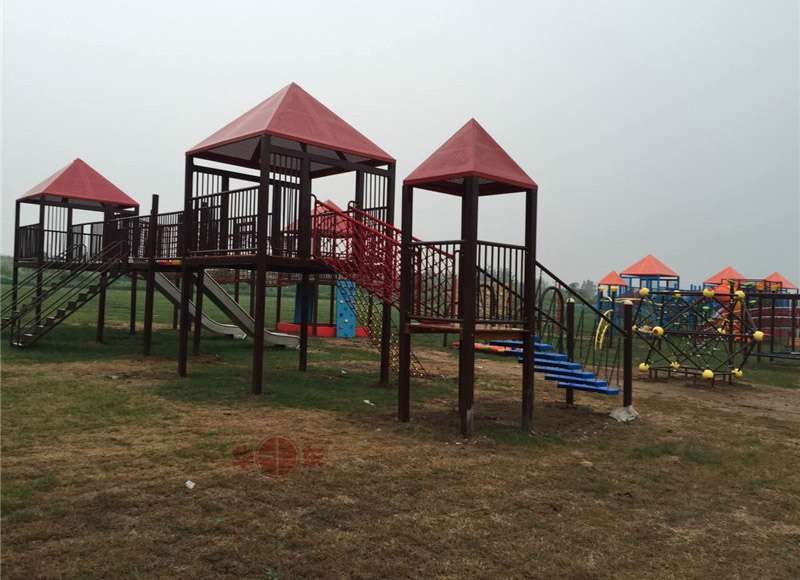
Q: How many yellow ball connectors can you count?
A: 12